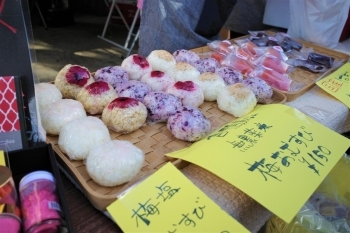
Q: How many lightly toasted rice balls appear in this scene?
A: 4